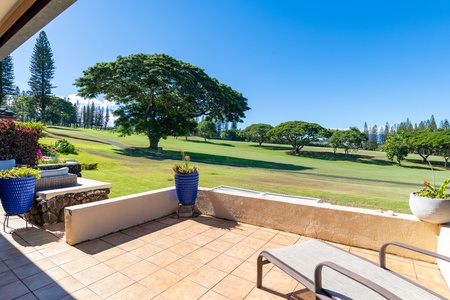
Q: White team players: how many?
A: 0